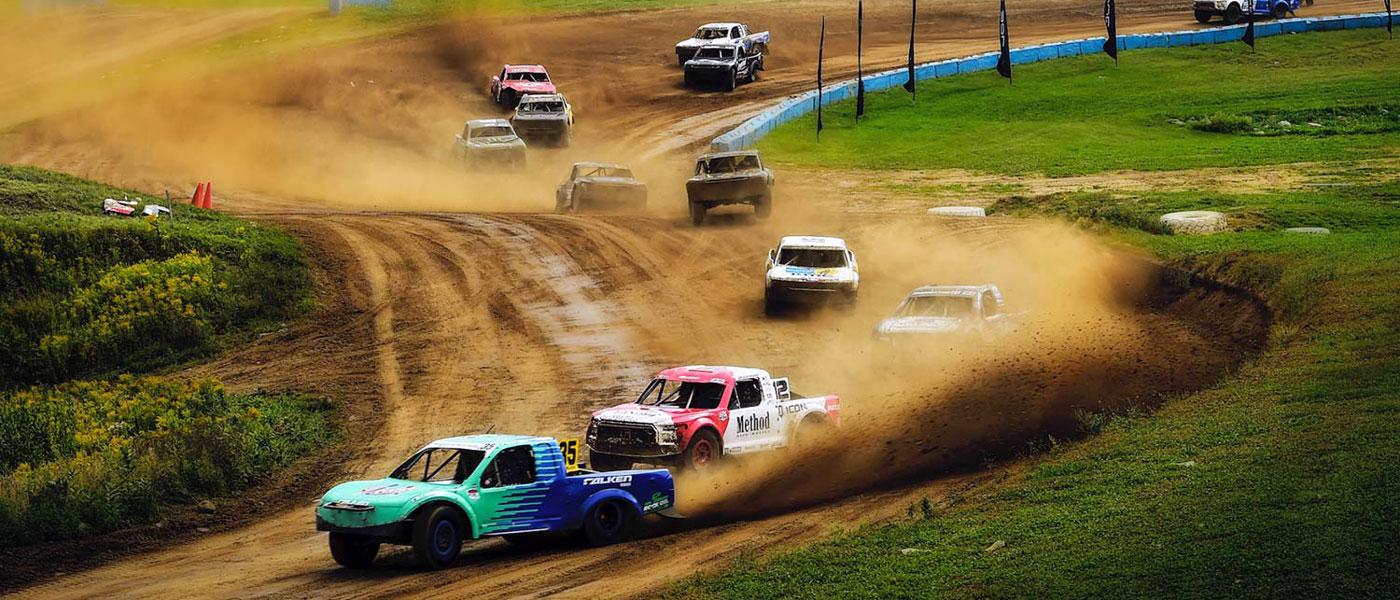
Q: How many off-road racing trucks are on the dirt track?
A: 12